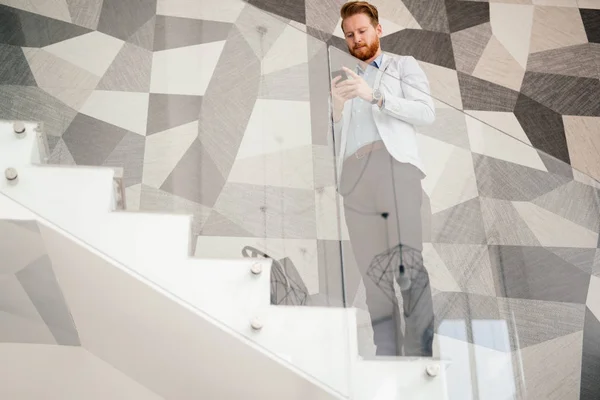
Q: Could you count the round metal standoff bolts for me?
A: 5